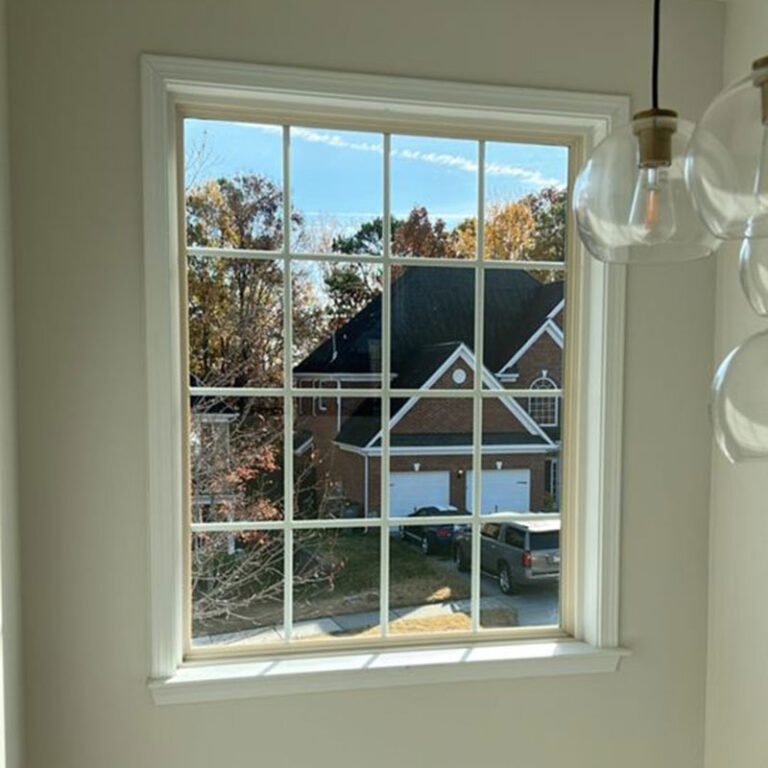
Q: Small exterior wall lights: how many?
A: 1